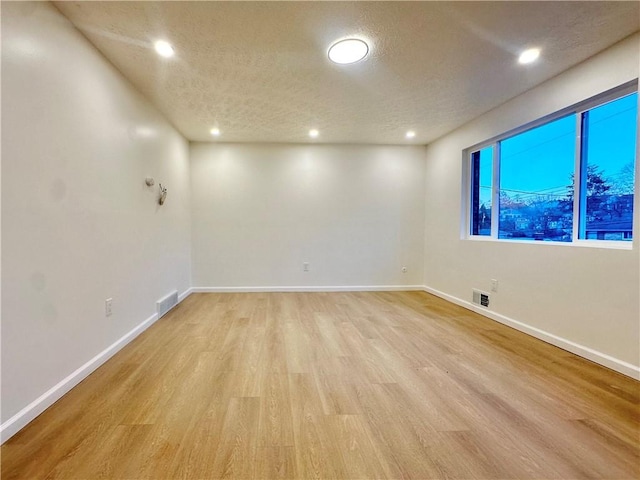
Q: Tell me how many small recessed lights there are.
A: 5